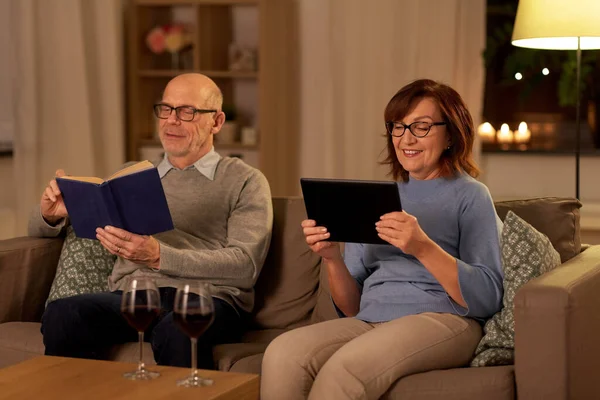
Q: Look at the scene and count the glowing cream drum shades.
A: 1